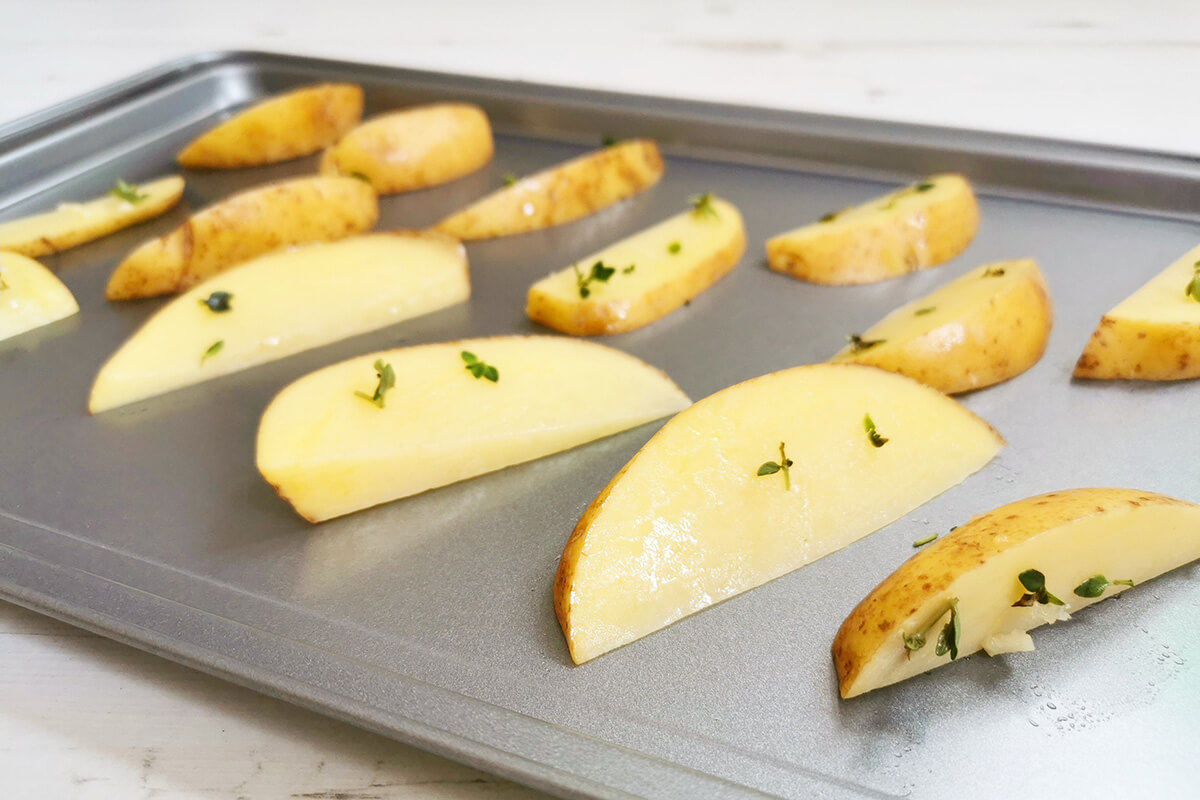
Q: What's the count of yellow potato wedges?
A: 14